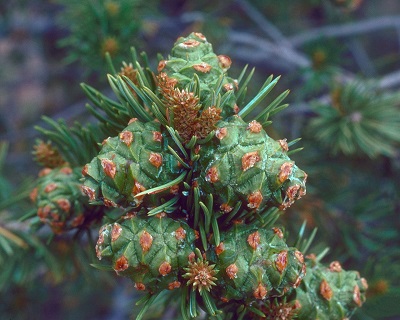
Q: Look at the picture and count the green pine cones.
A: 7